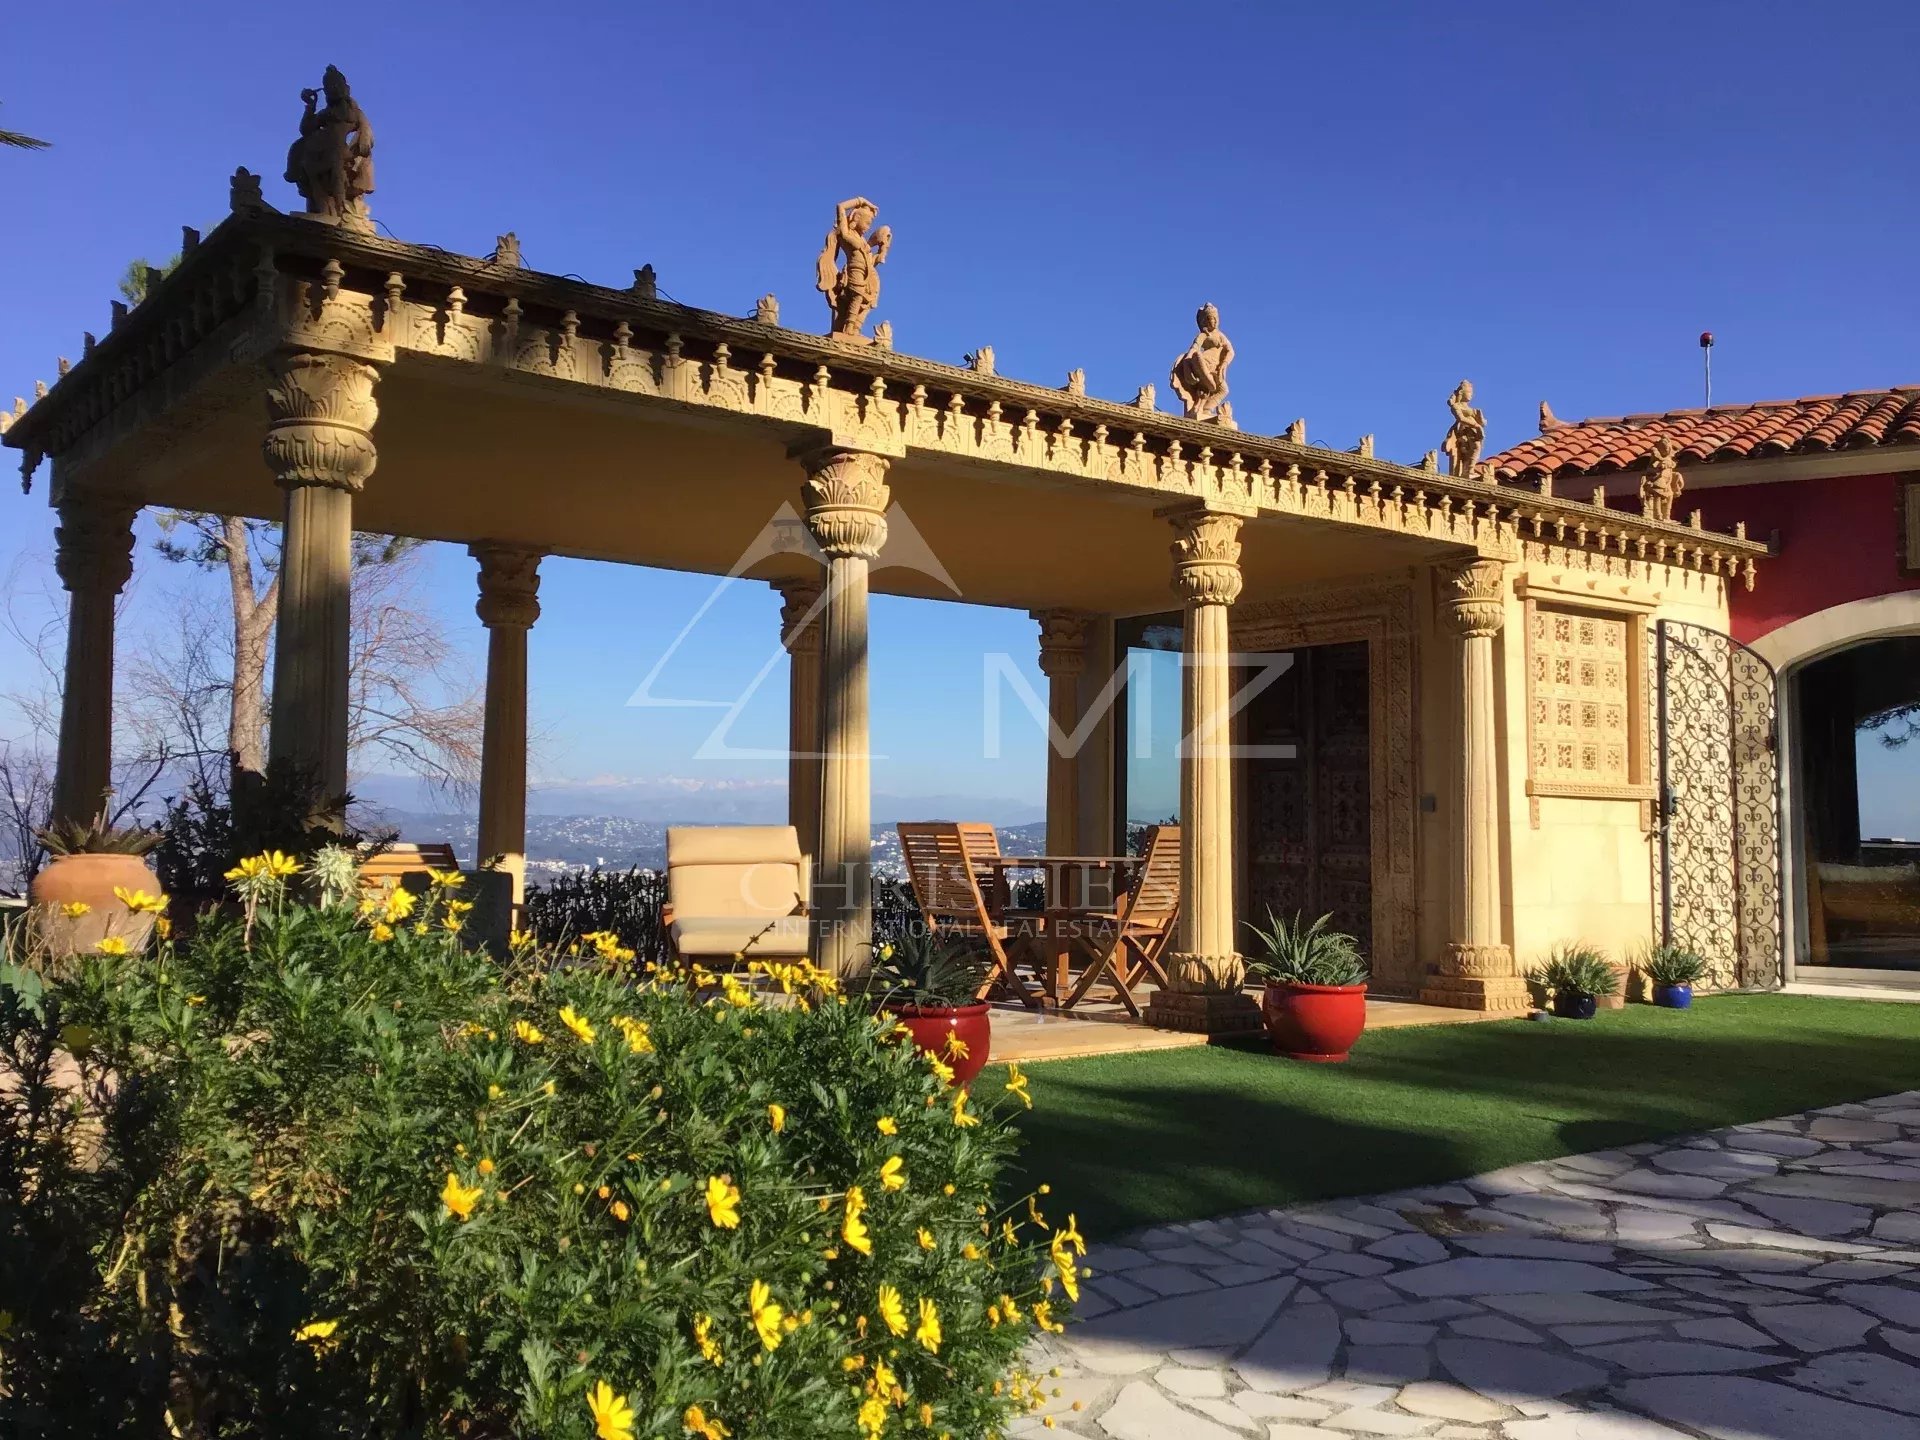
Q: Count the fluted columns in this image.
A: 8